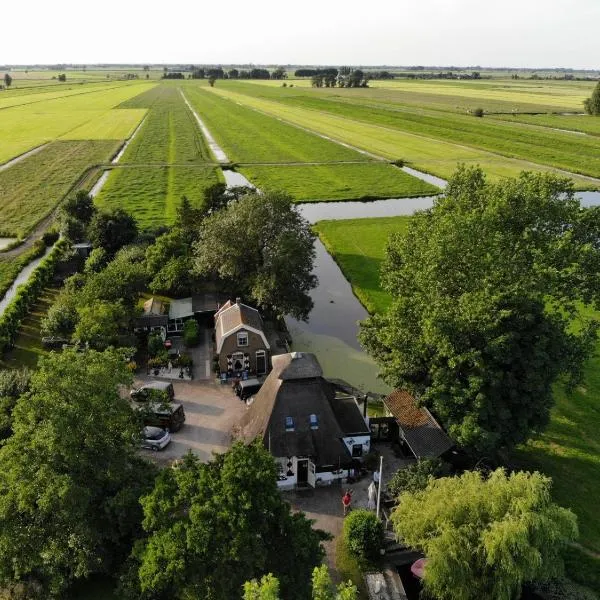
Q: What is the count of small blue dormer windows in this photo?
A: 2